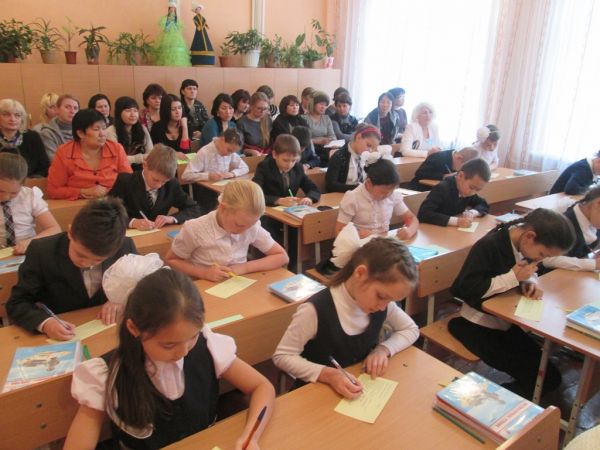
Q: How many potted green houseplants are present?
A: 11